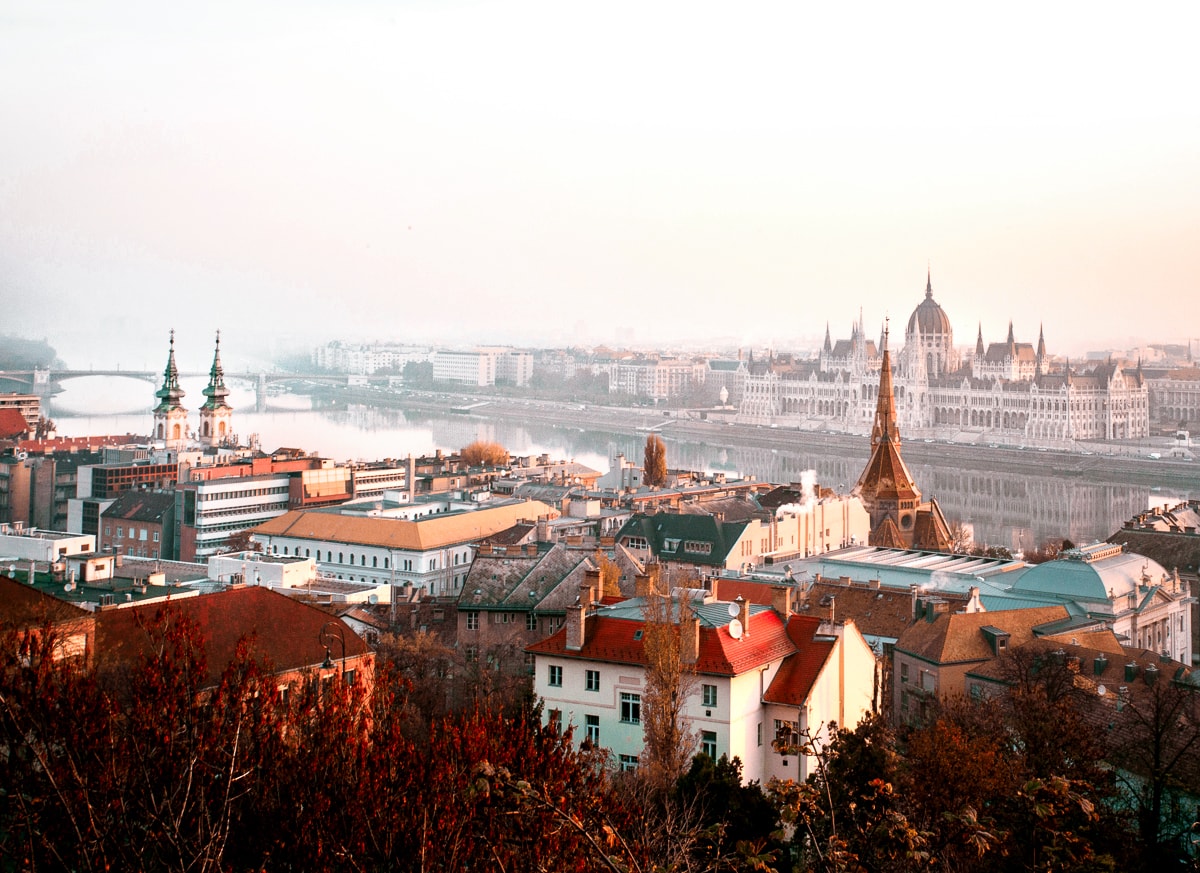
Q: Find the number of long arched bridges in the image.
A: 1